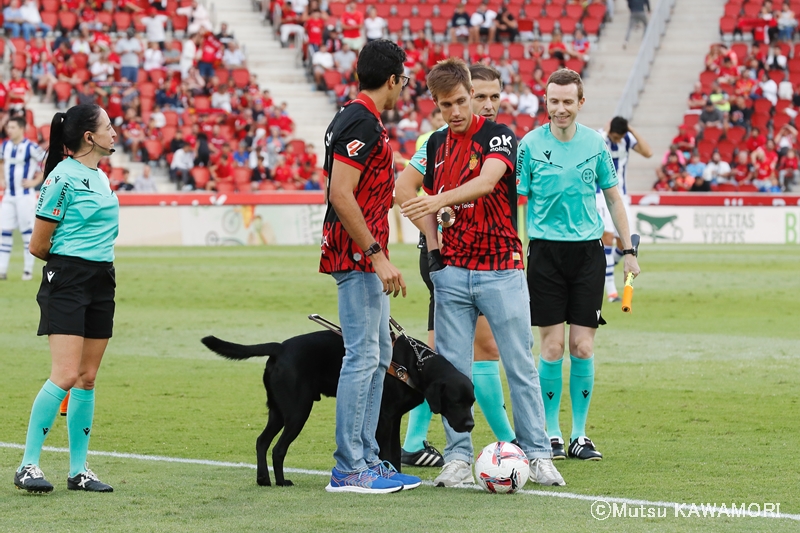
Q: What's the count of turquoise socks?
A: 6